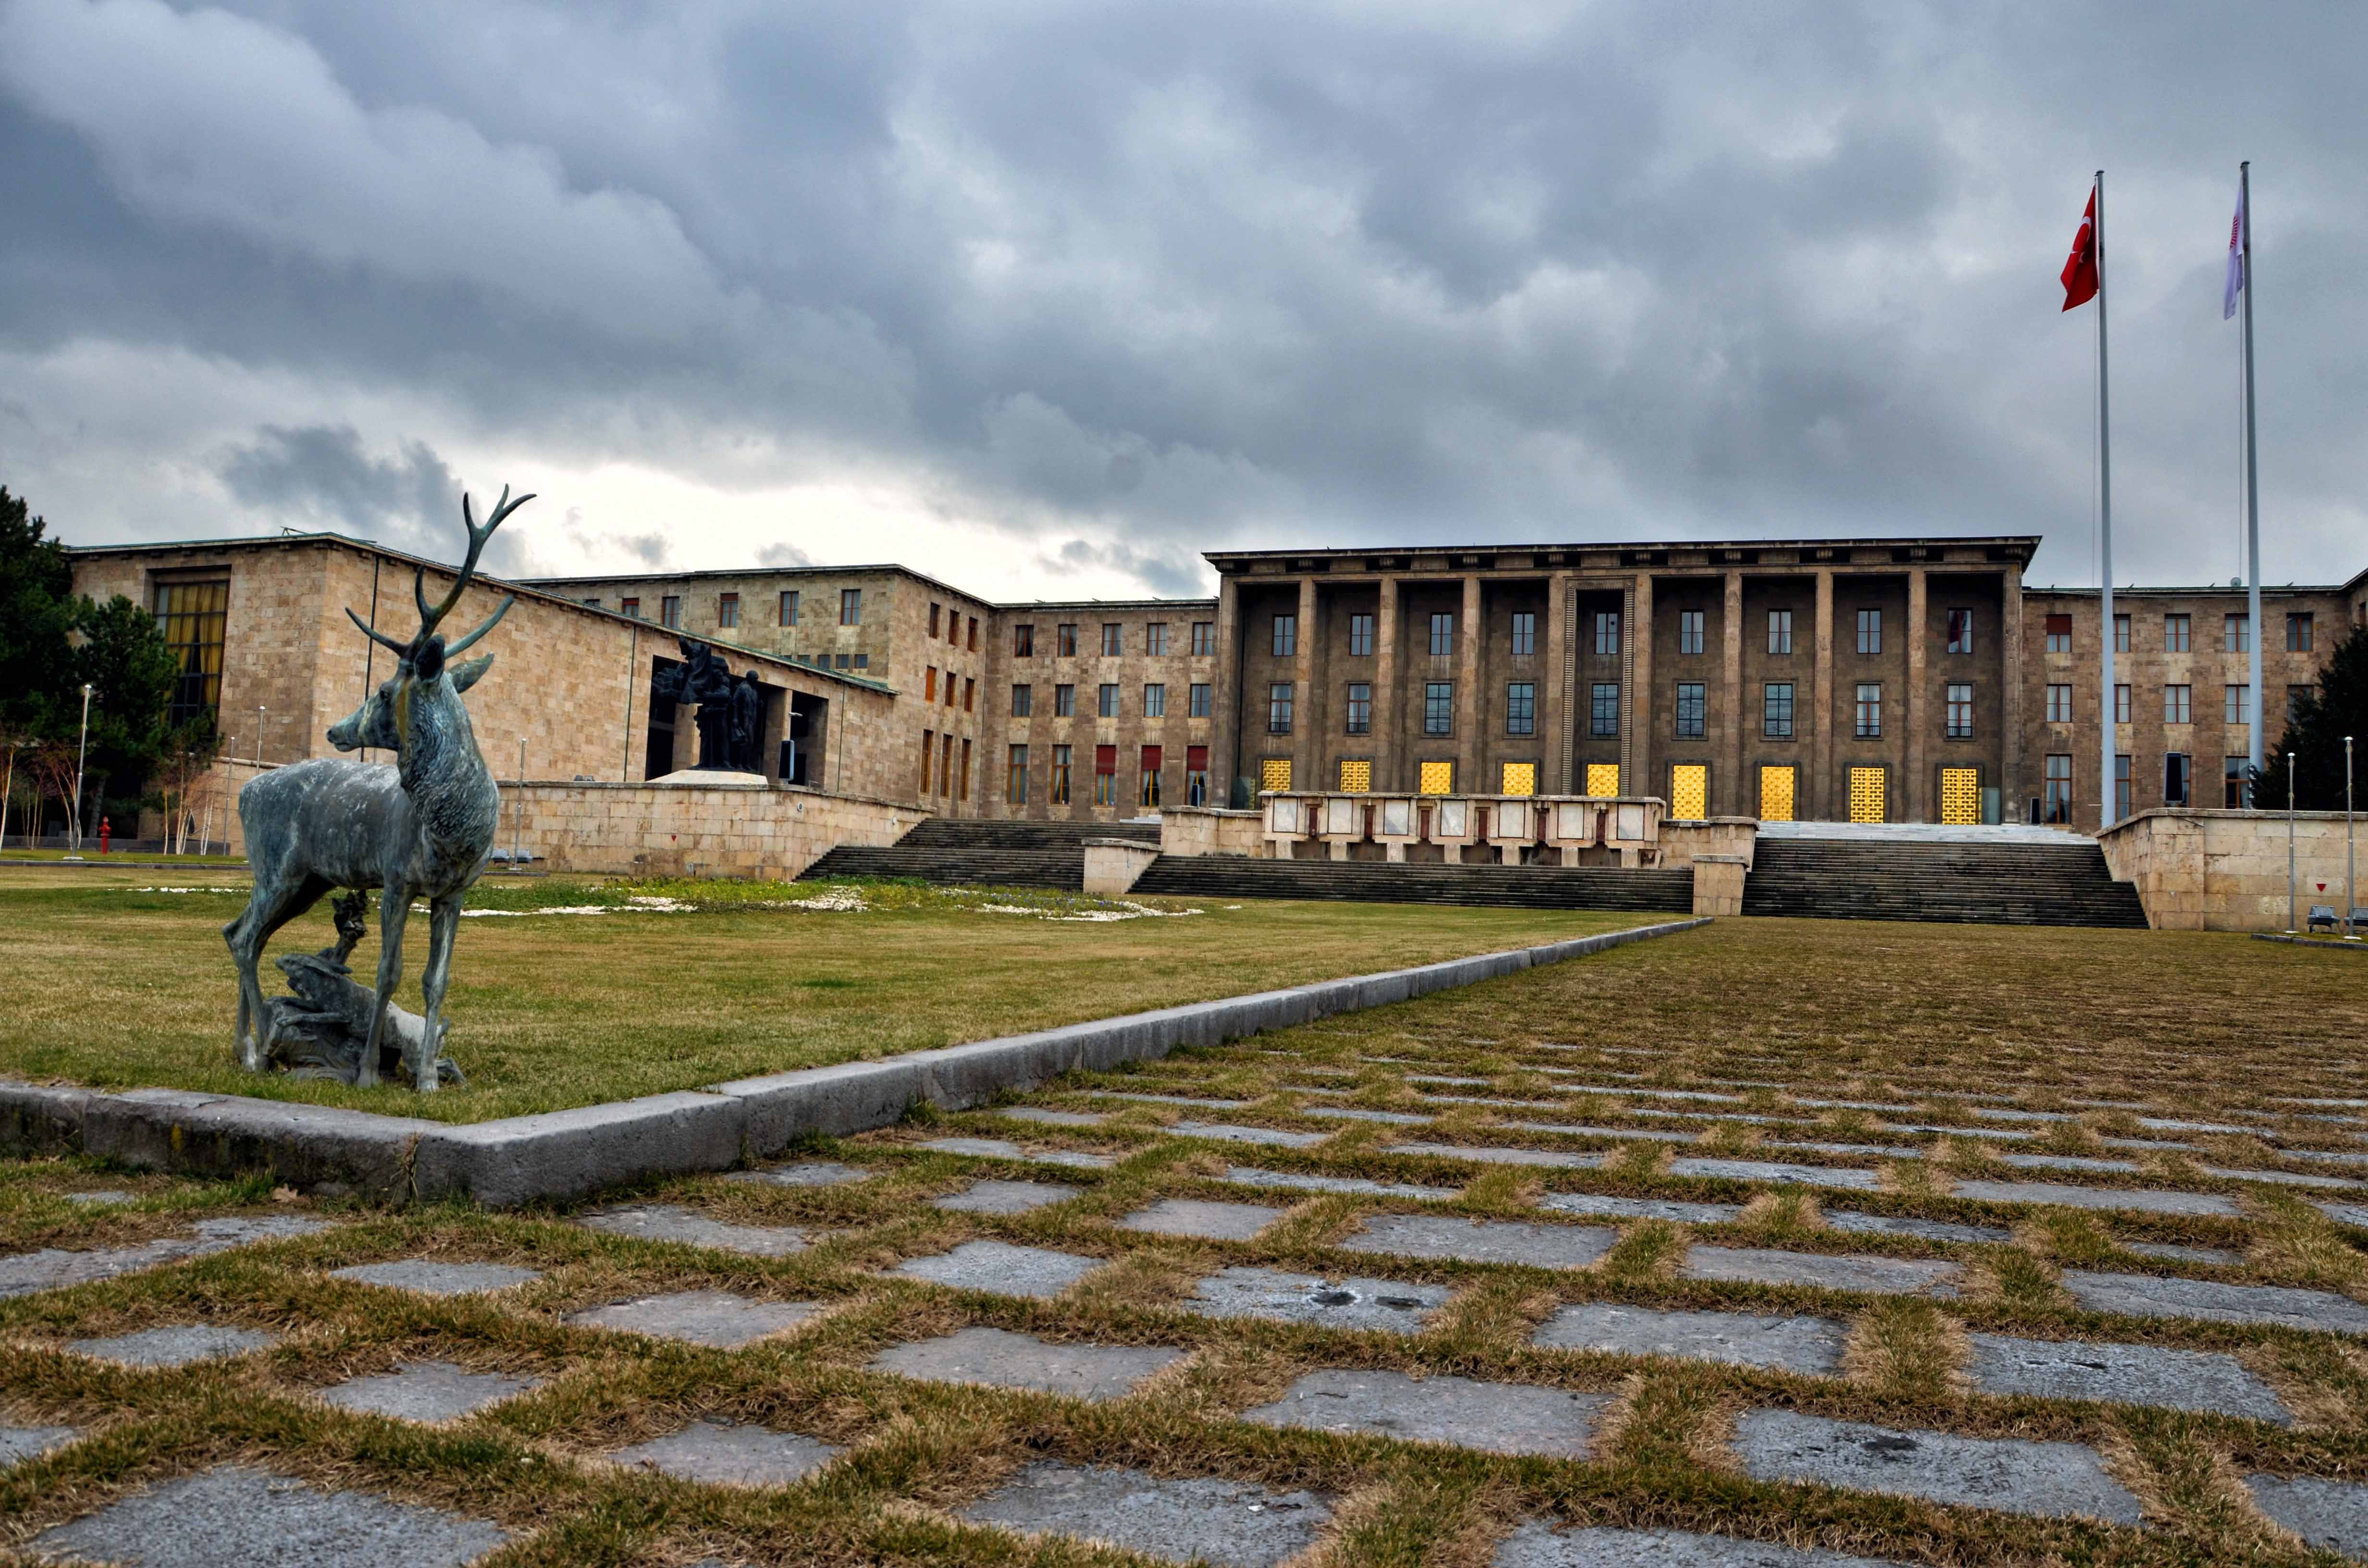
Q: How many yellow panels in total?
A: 9